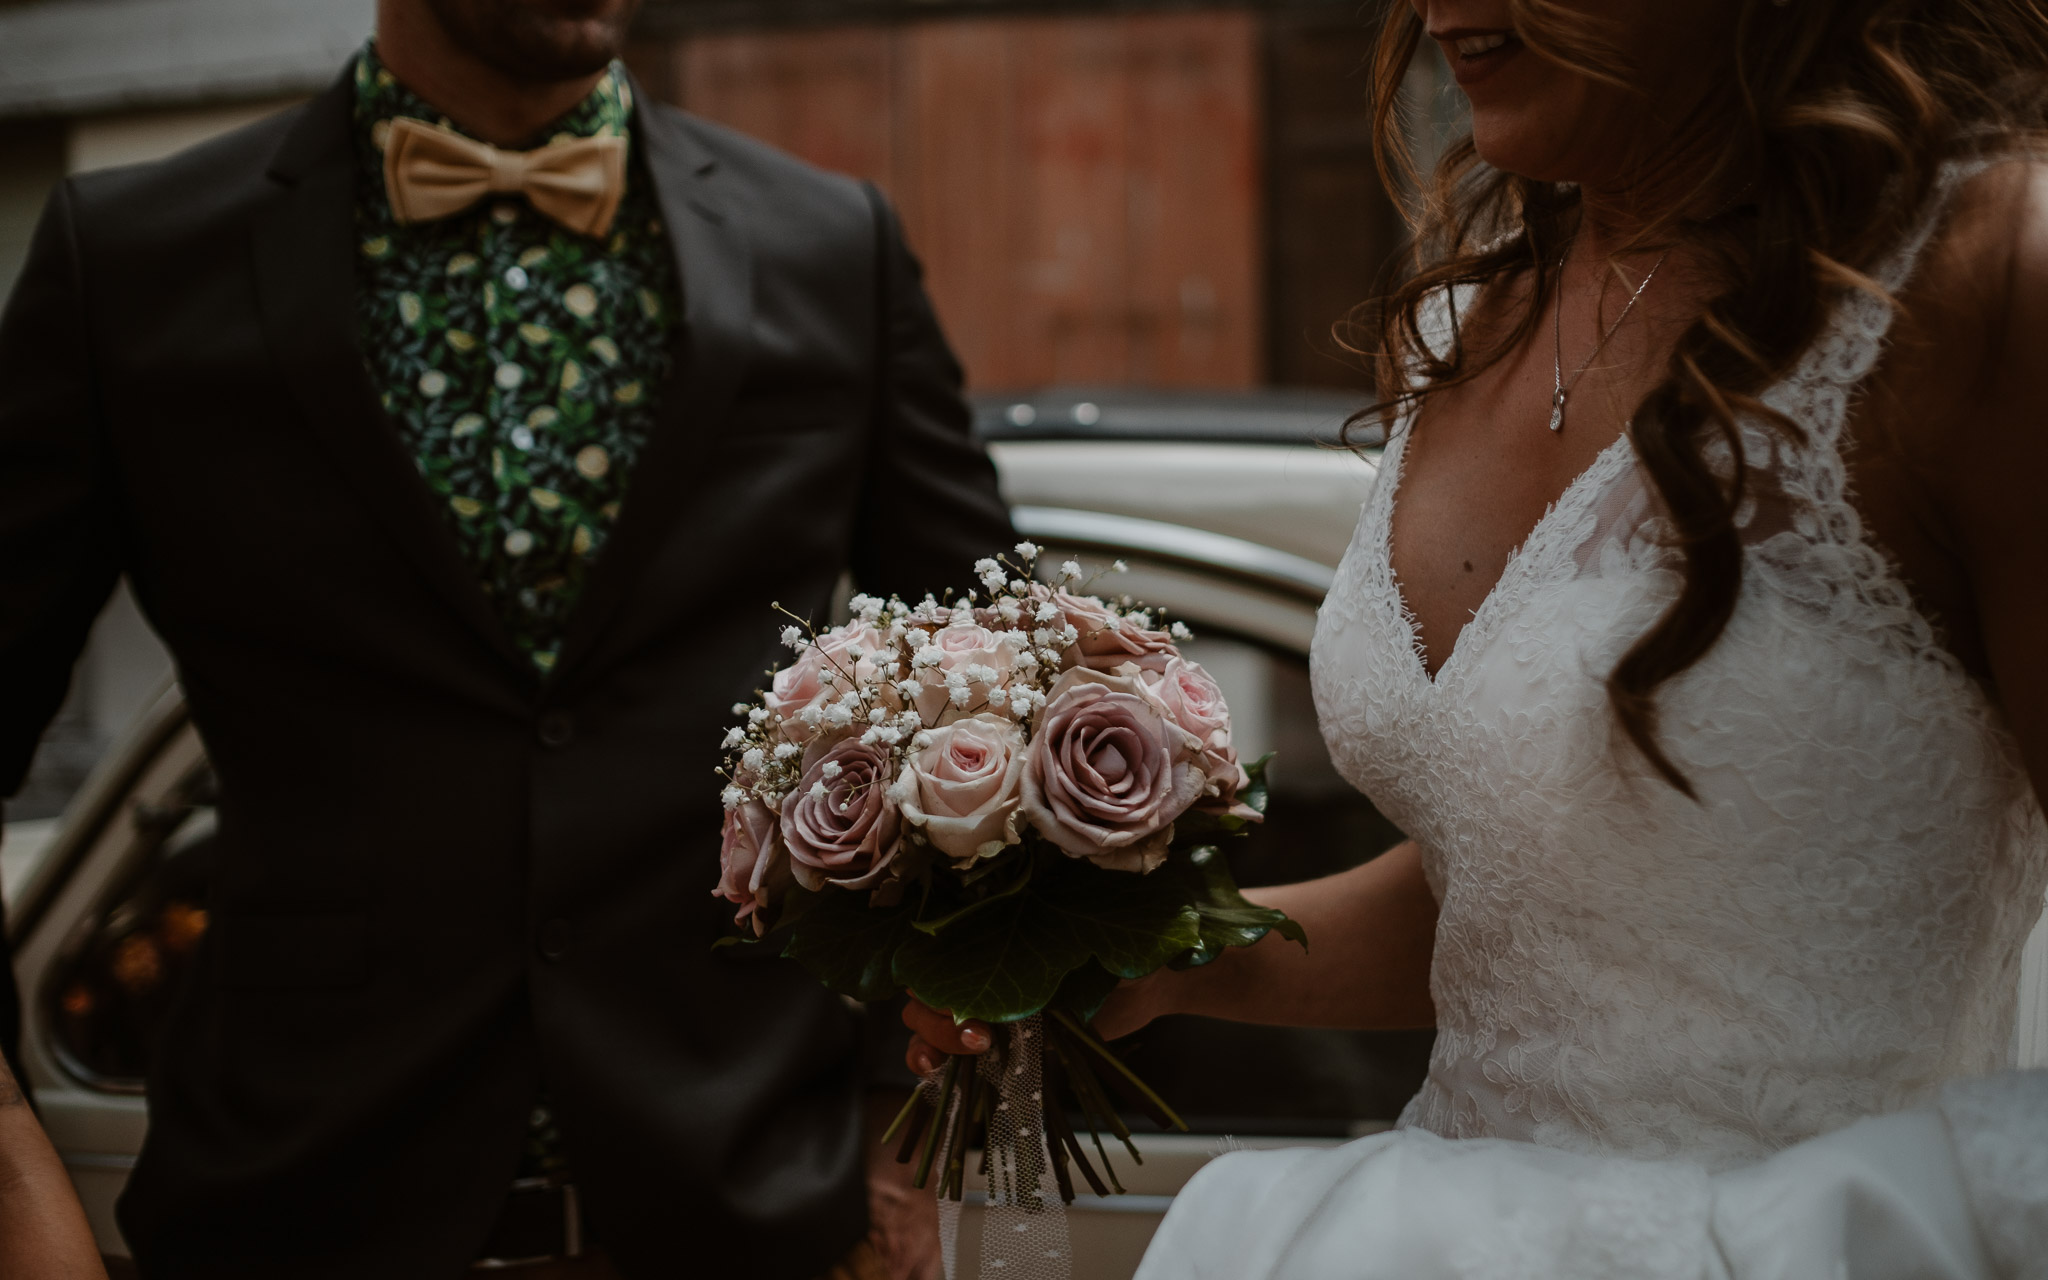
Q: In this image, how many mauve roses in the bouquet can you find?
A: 2